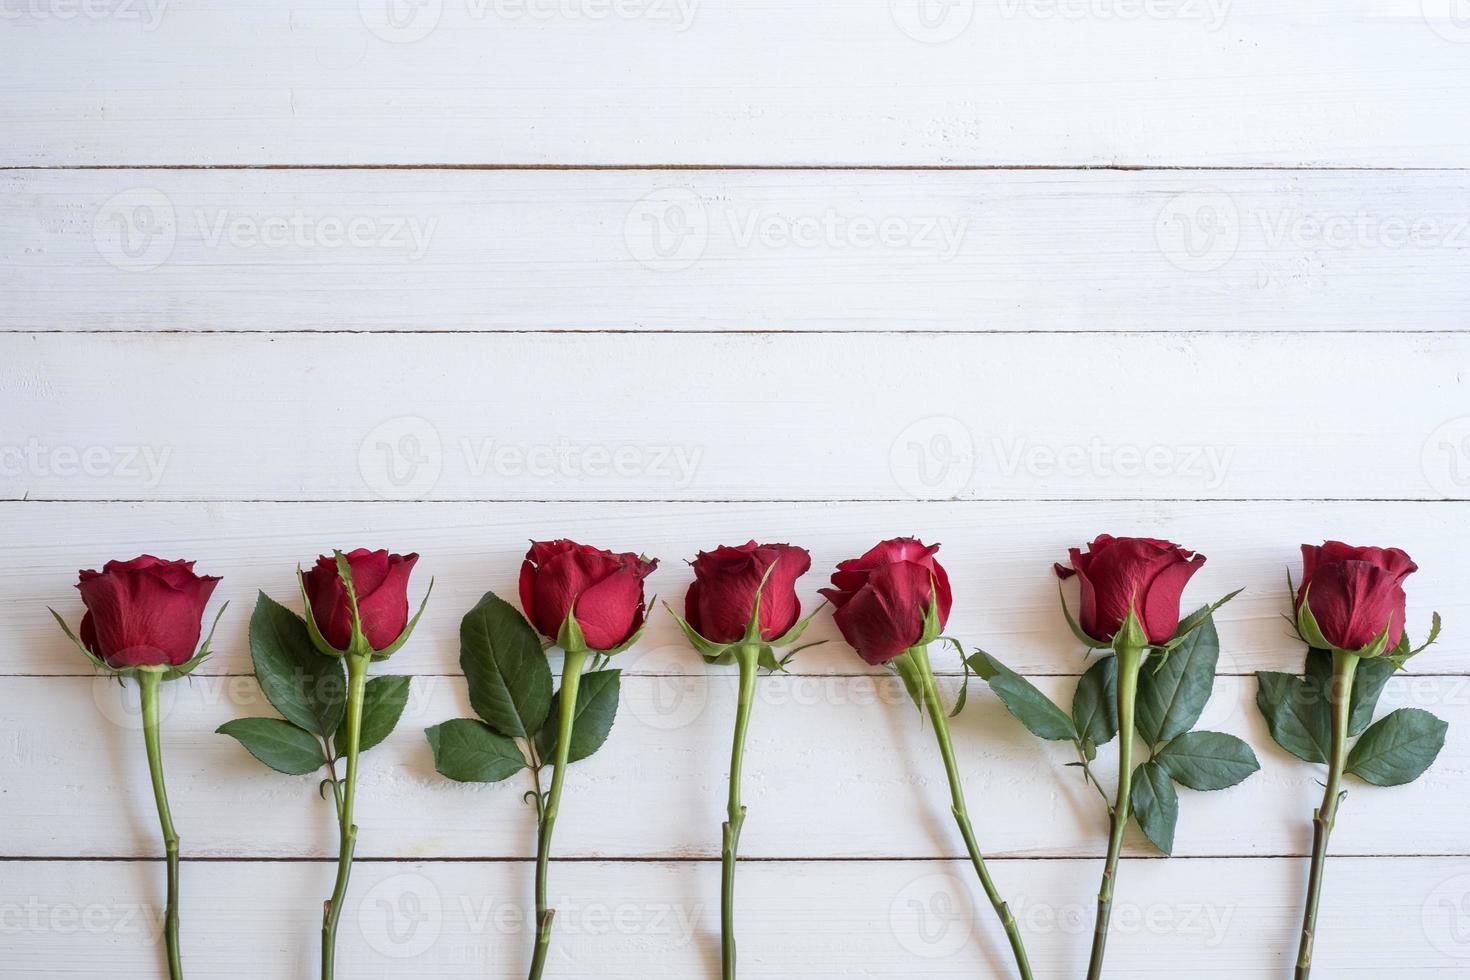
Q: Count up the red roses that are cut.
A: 7